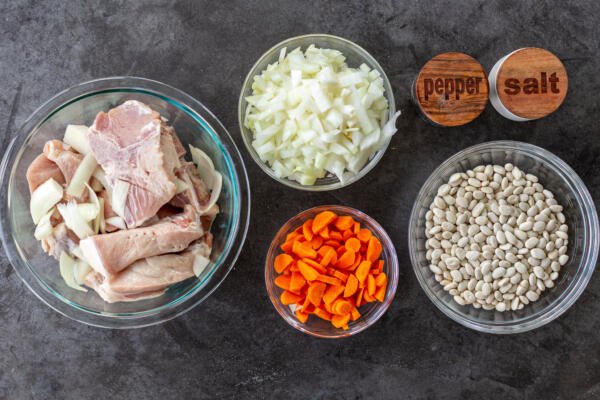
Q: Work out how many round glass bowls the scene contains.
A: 4